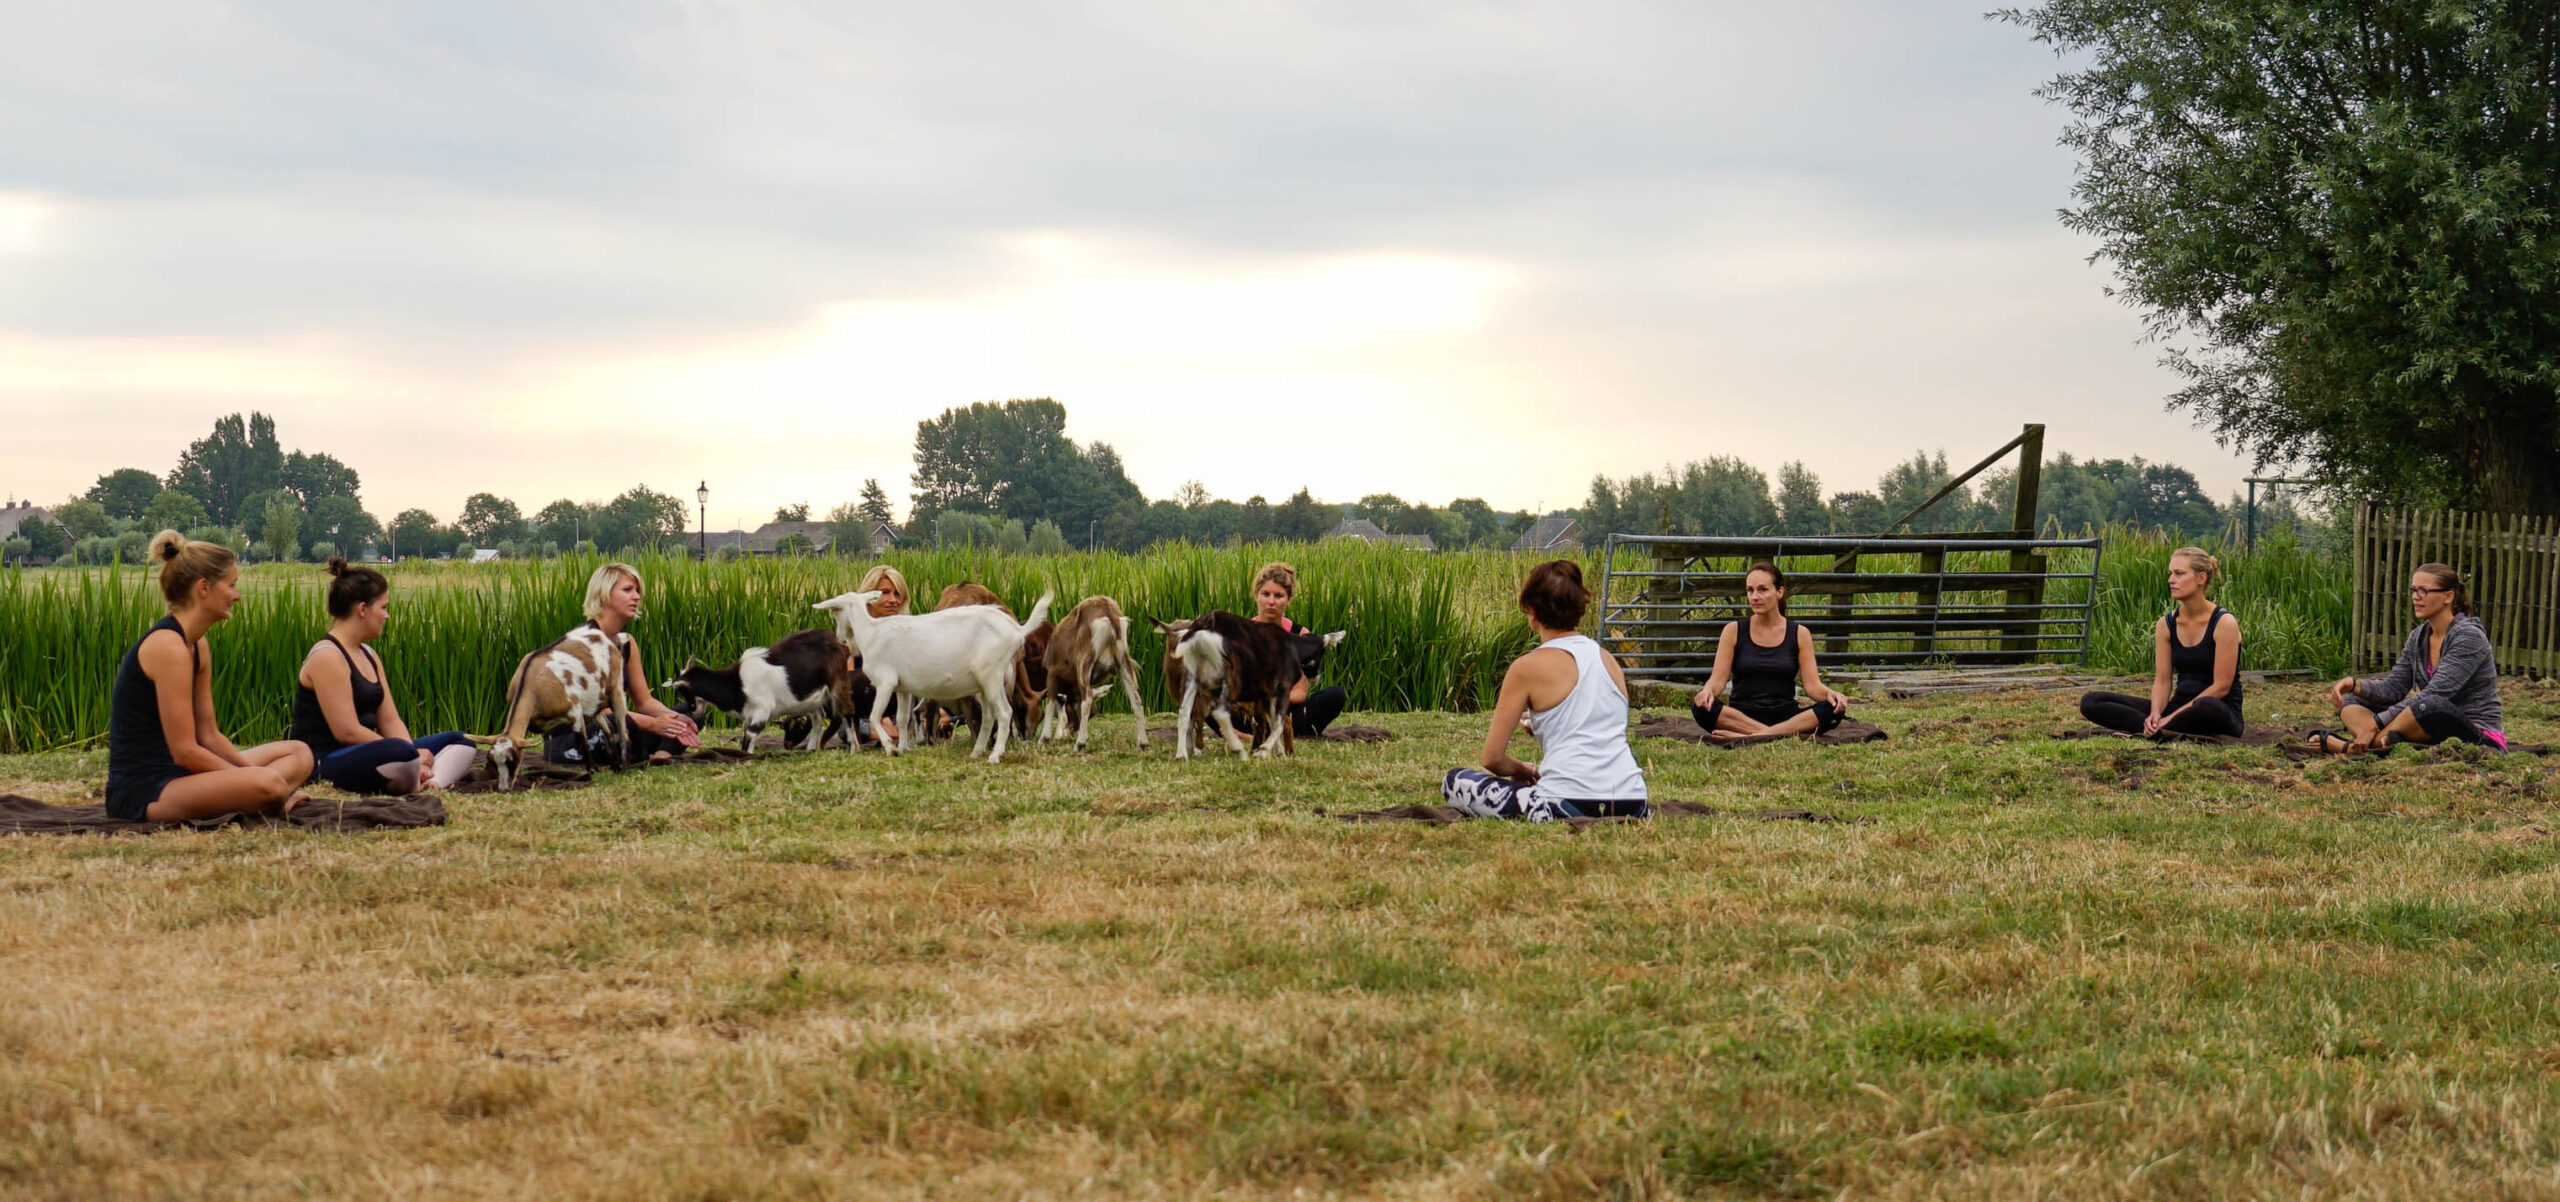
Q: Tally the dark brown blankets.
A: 9